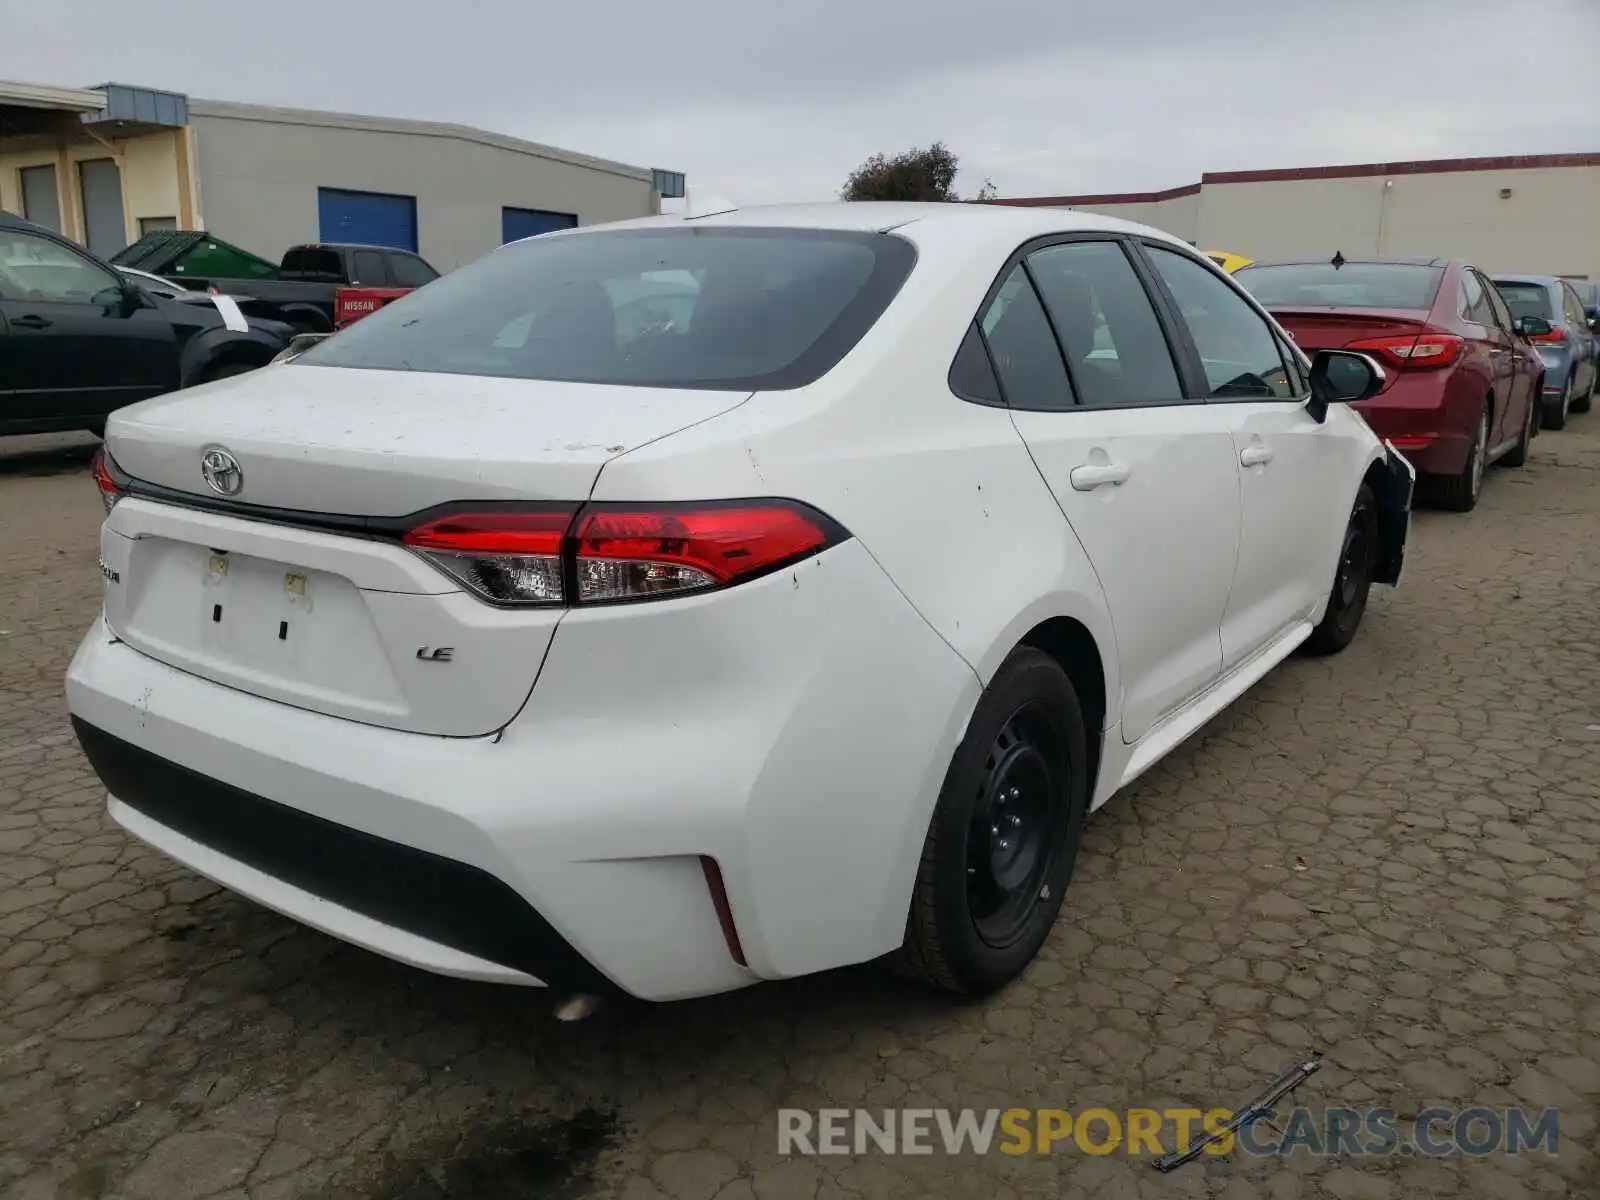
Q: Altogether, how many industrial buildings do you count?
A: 2